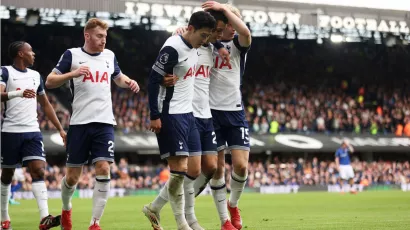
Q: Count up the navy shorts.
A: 5